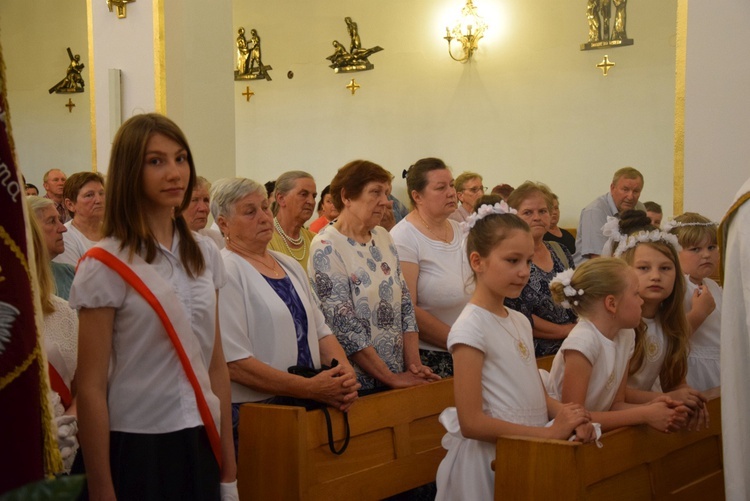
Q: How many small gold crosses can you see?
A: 4